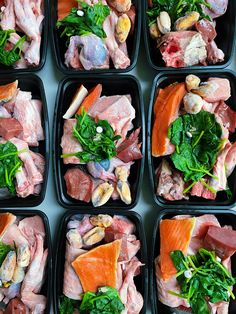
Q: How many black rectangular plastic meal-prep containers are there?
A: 9